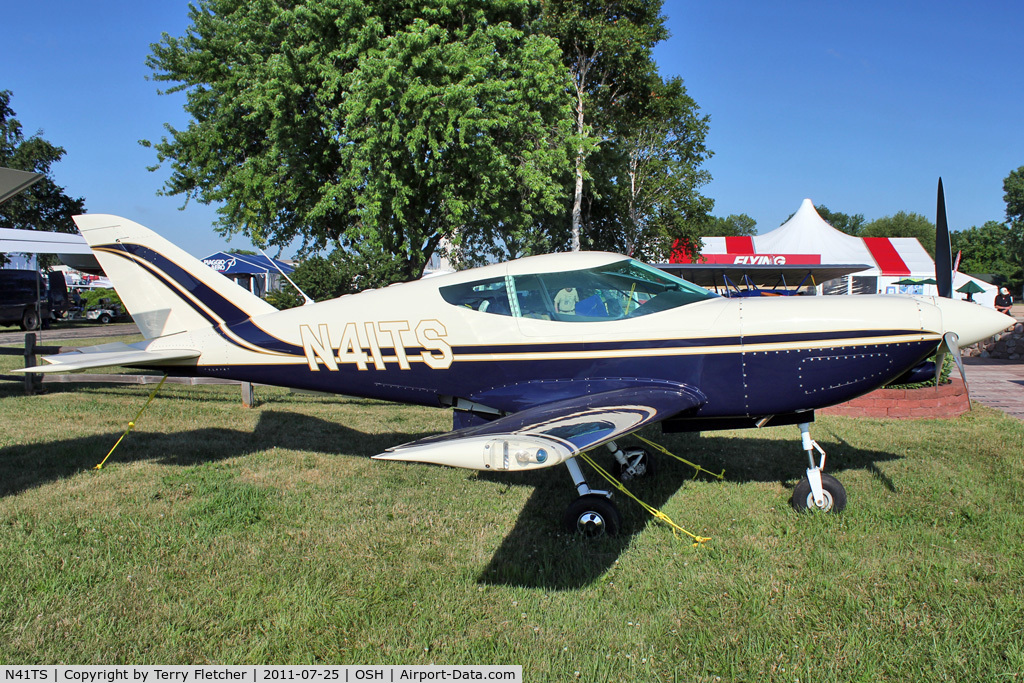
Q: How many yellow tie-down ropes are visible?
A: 3